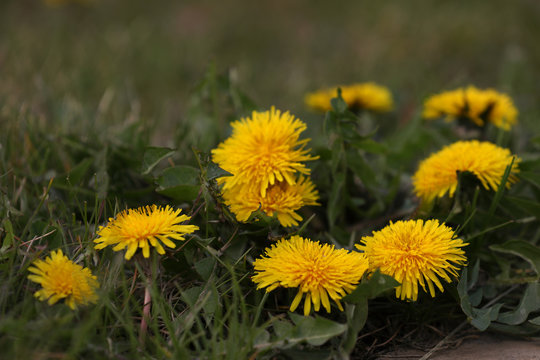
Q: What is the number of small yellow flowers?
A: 9